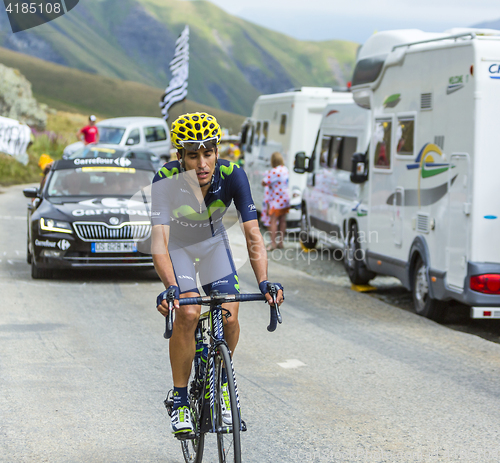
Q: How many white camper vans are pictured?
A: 3